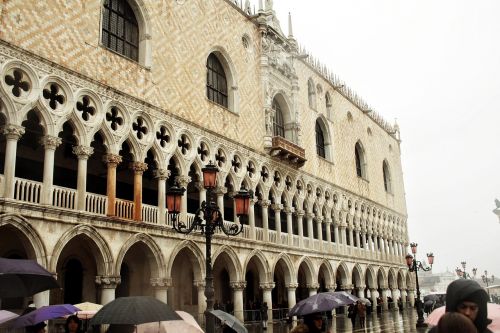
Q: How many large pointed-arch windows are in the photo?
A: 6